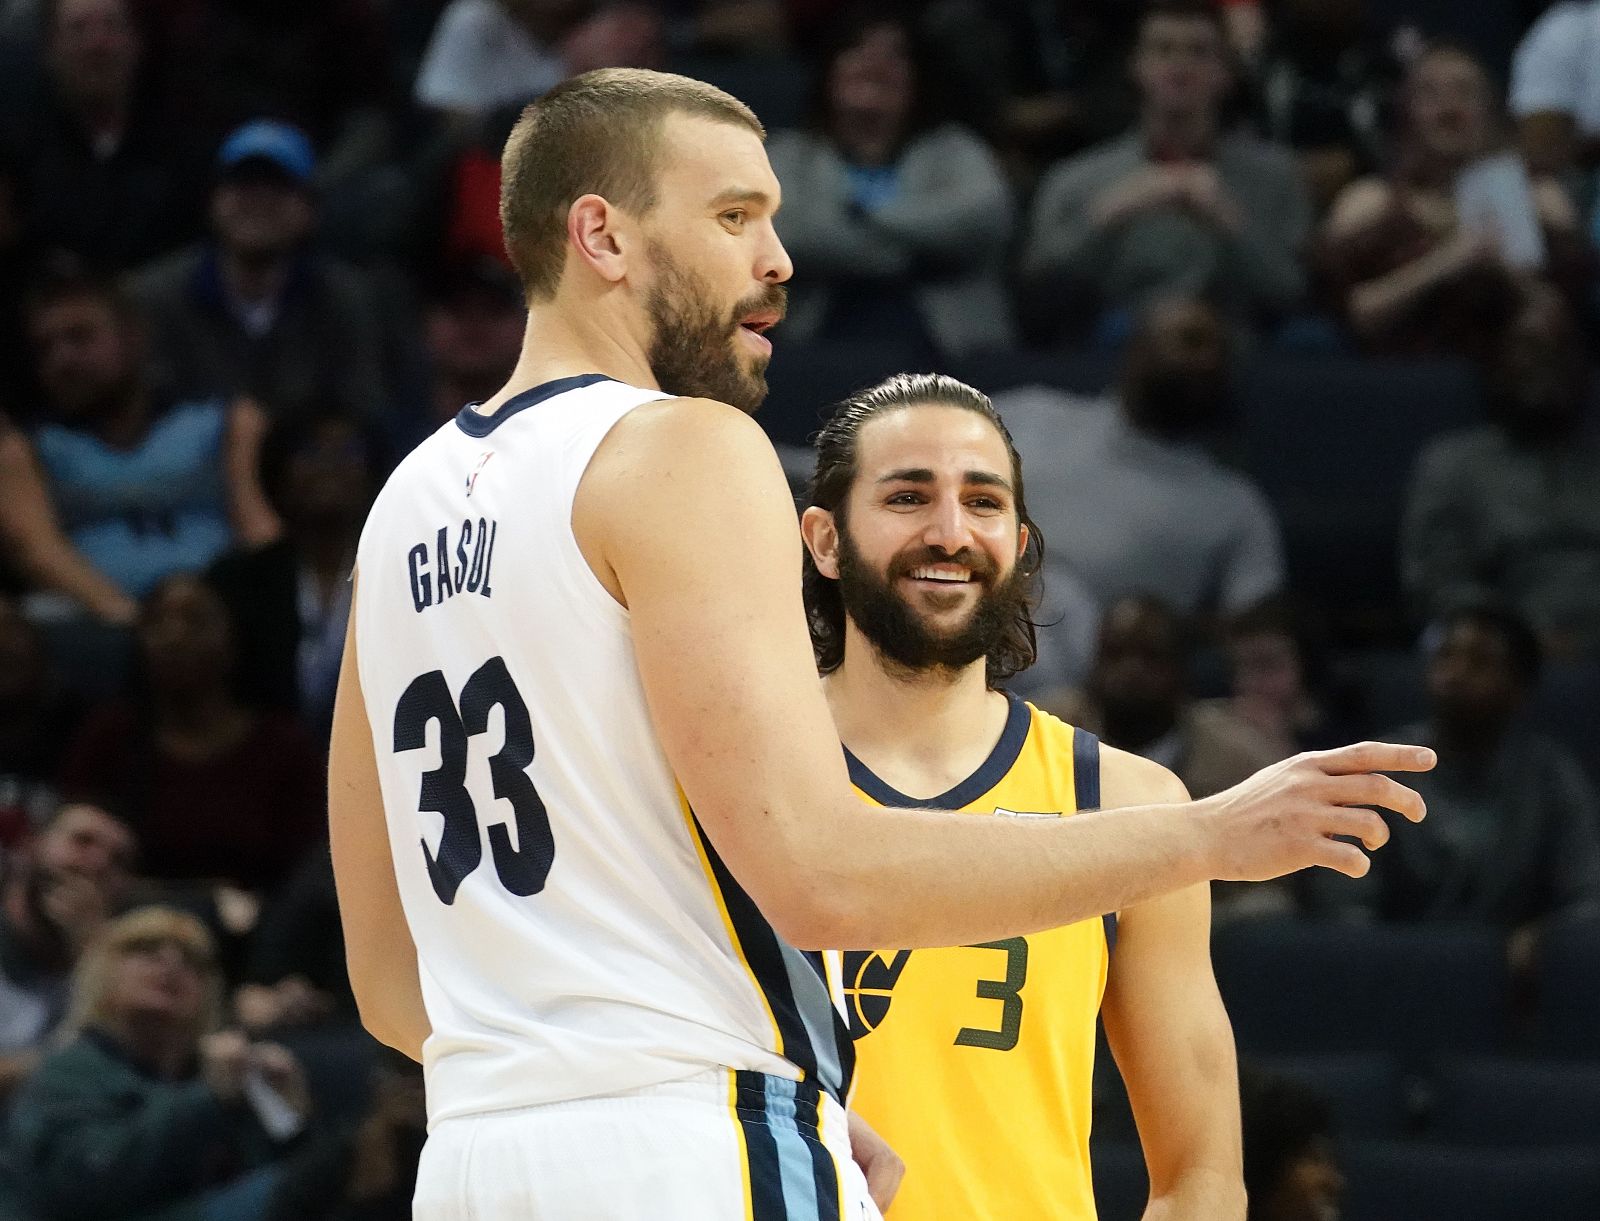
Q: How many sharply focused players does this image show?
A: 2